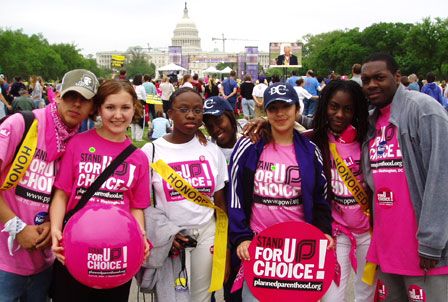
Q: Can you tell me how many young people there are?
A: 7